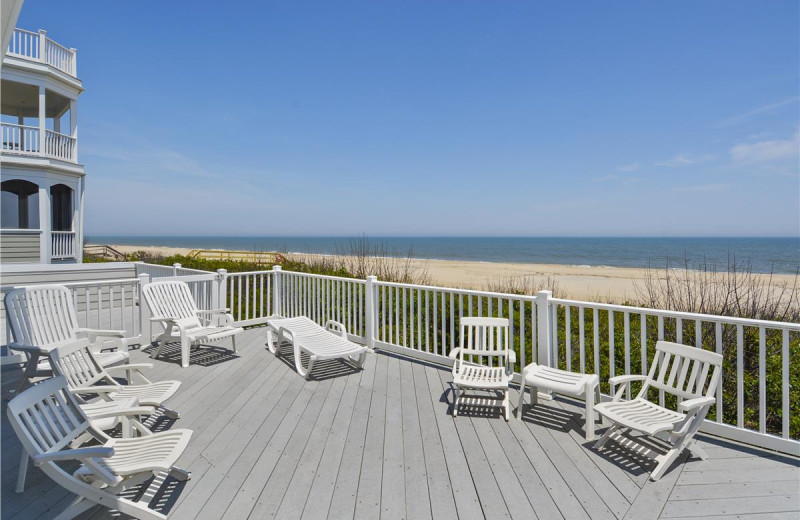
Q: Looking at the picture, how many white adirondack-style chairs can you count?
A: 6